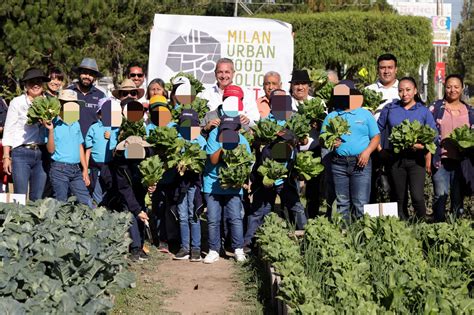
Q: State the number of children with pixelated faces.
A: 12